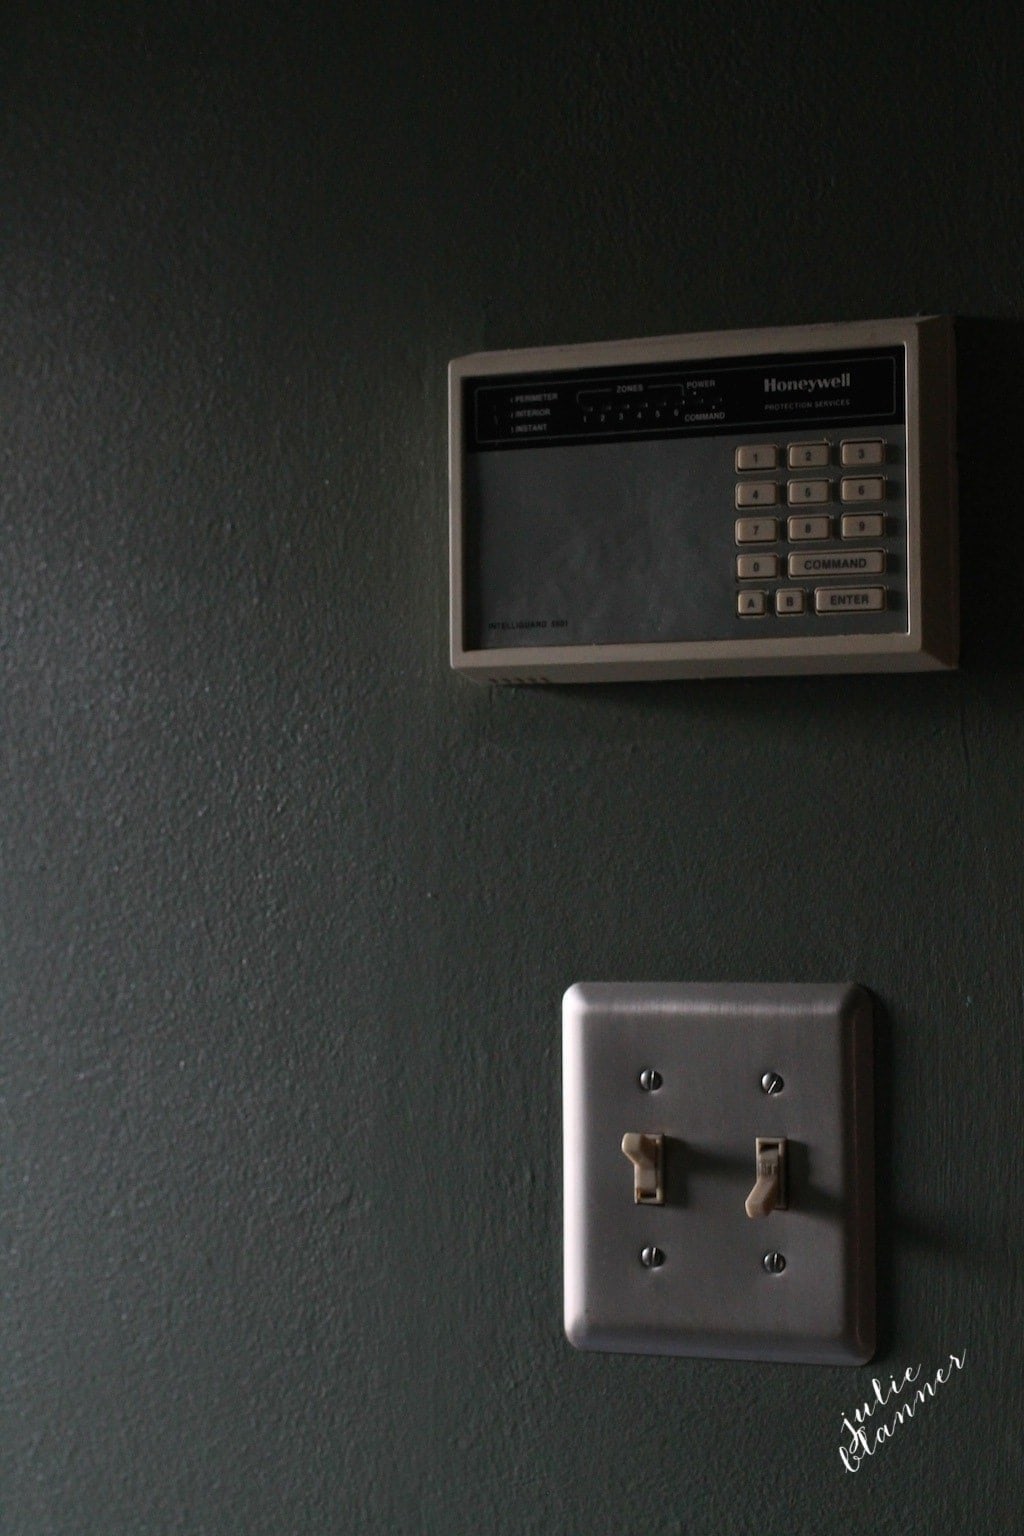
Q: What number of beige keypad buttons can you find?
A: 14